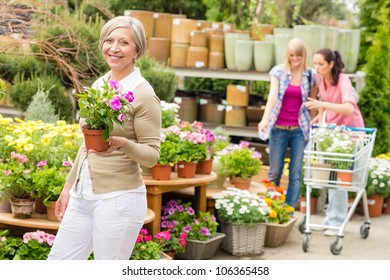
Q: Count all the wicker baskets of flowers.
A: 1